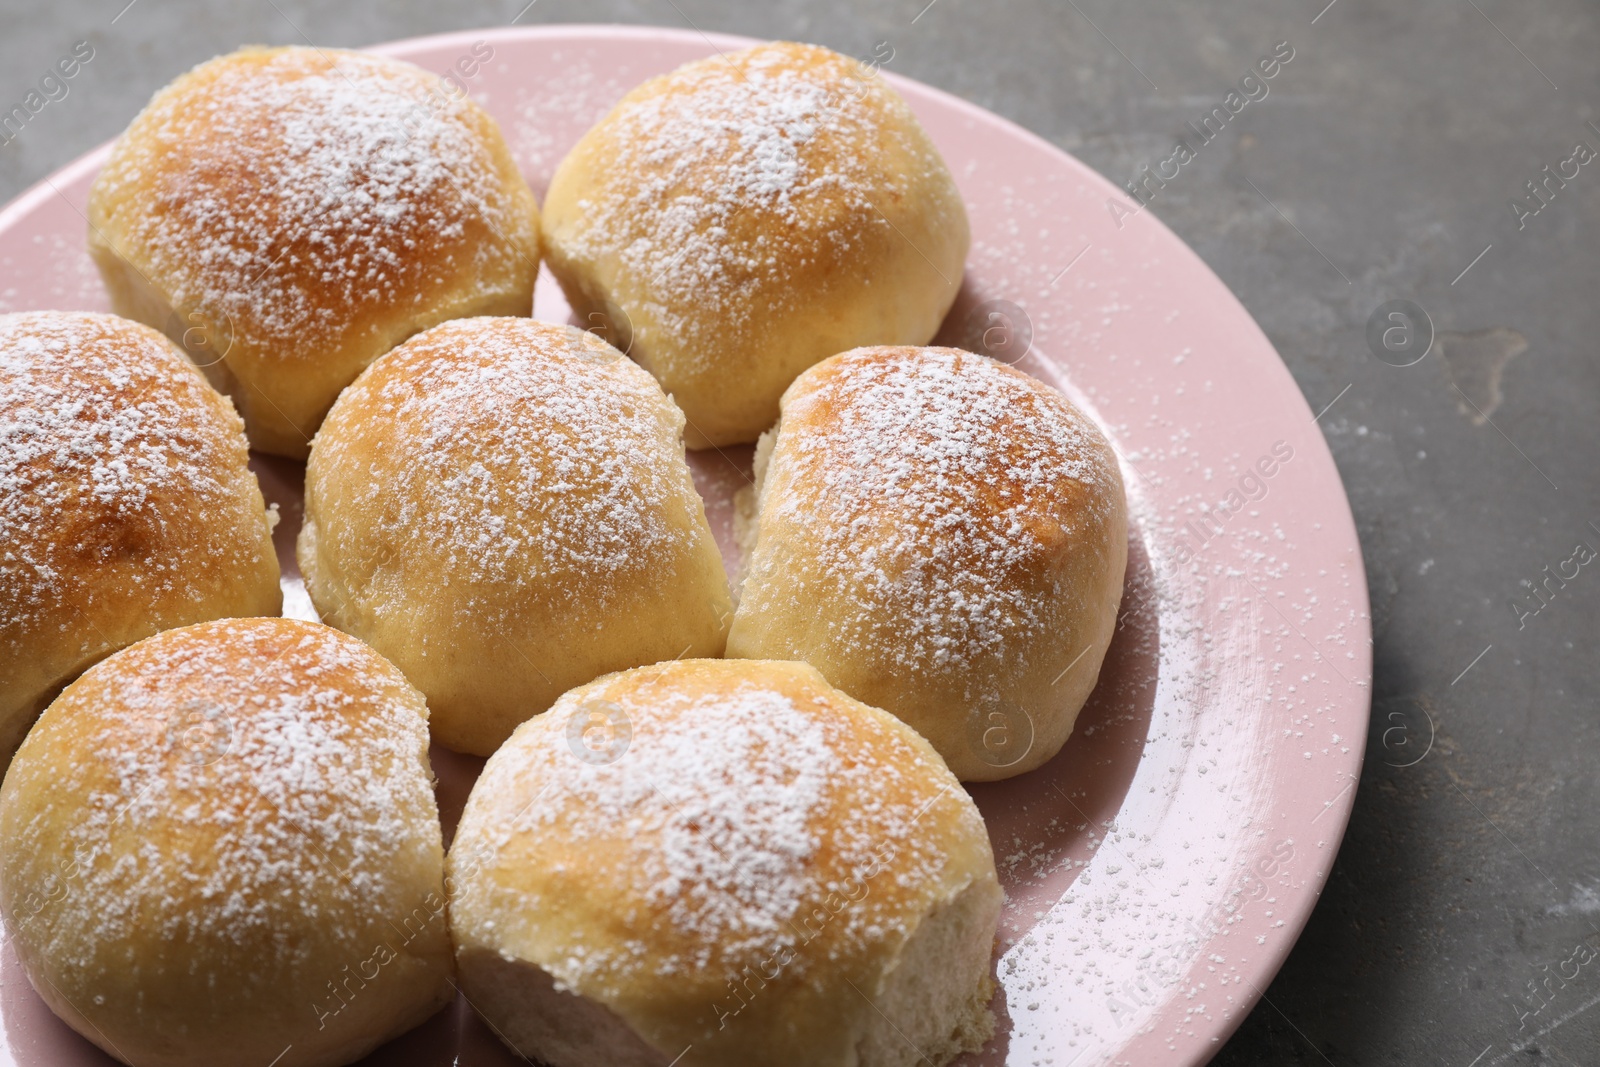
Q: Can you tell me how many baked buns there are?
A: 7